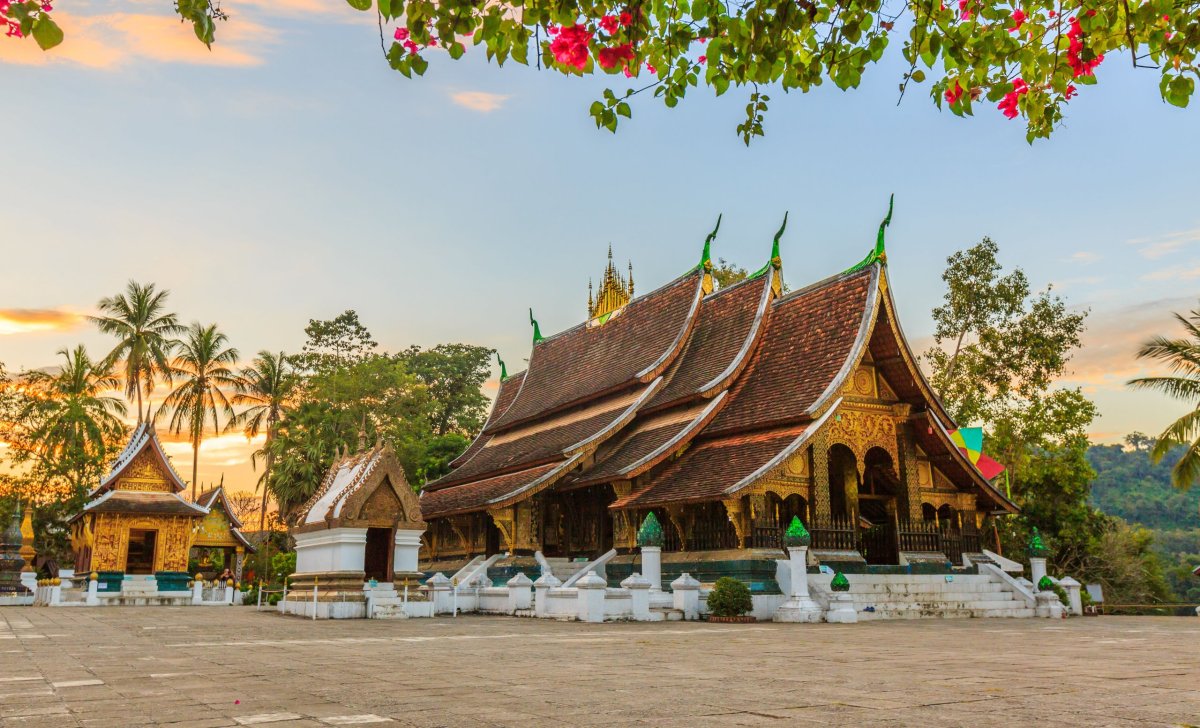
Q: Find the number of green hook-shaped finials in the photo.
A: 5